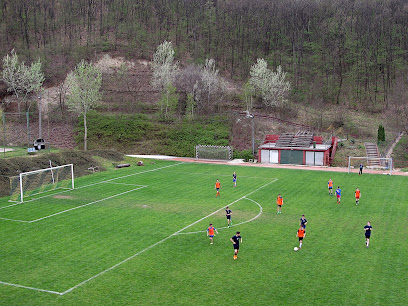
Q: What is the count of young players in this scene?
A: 13